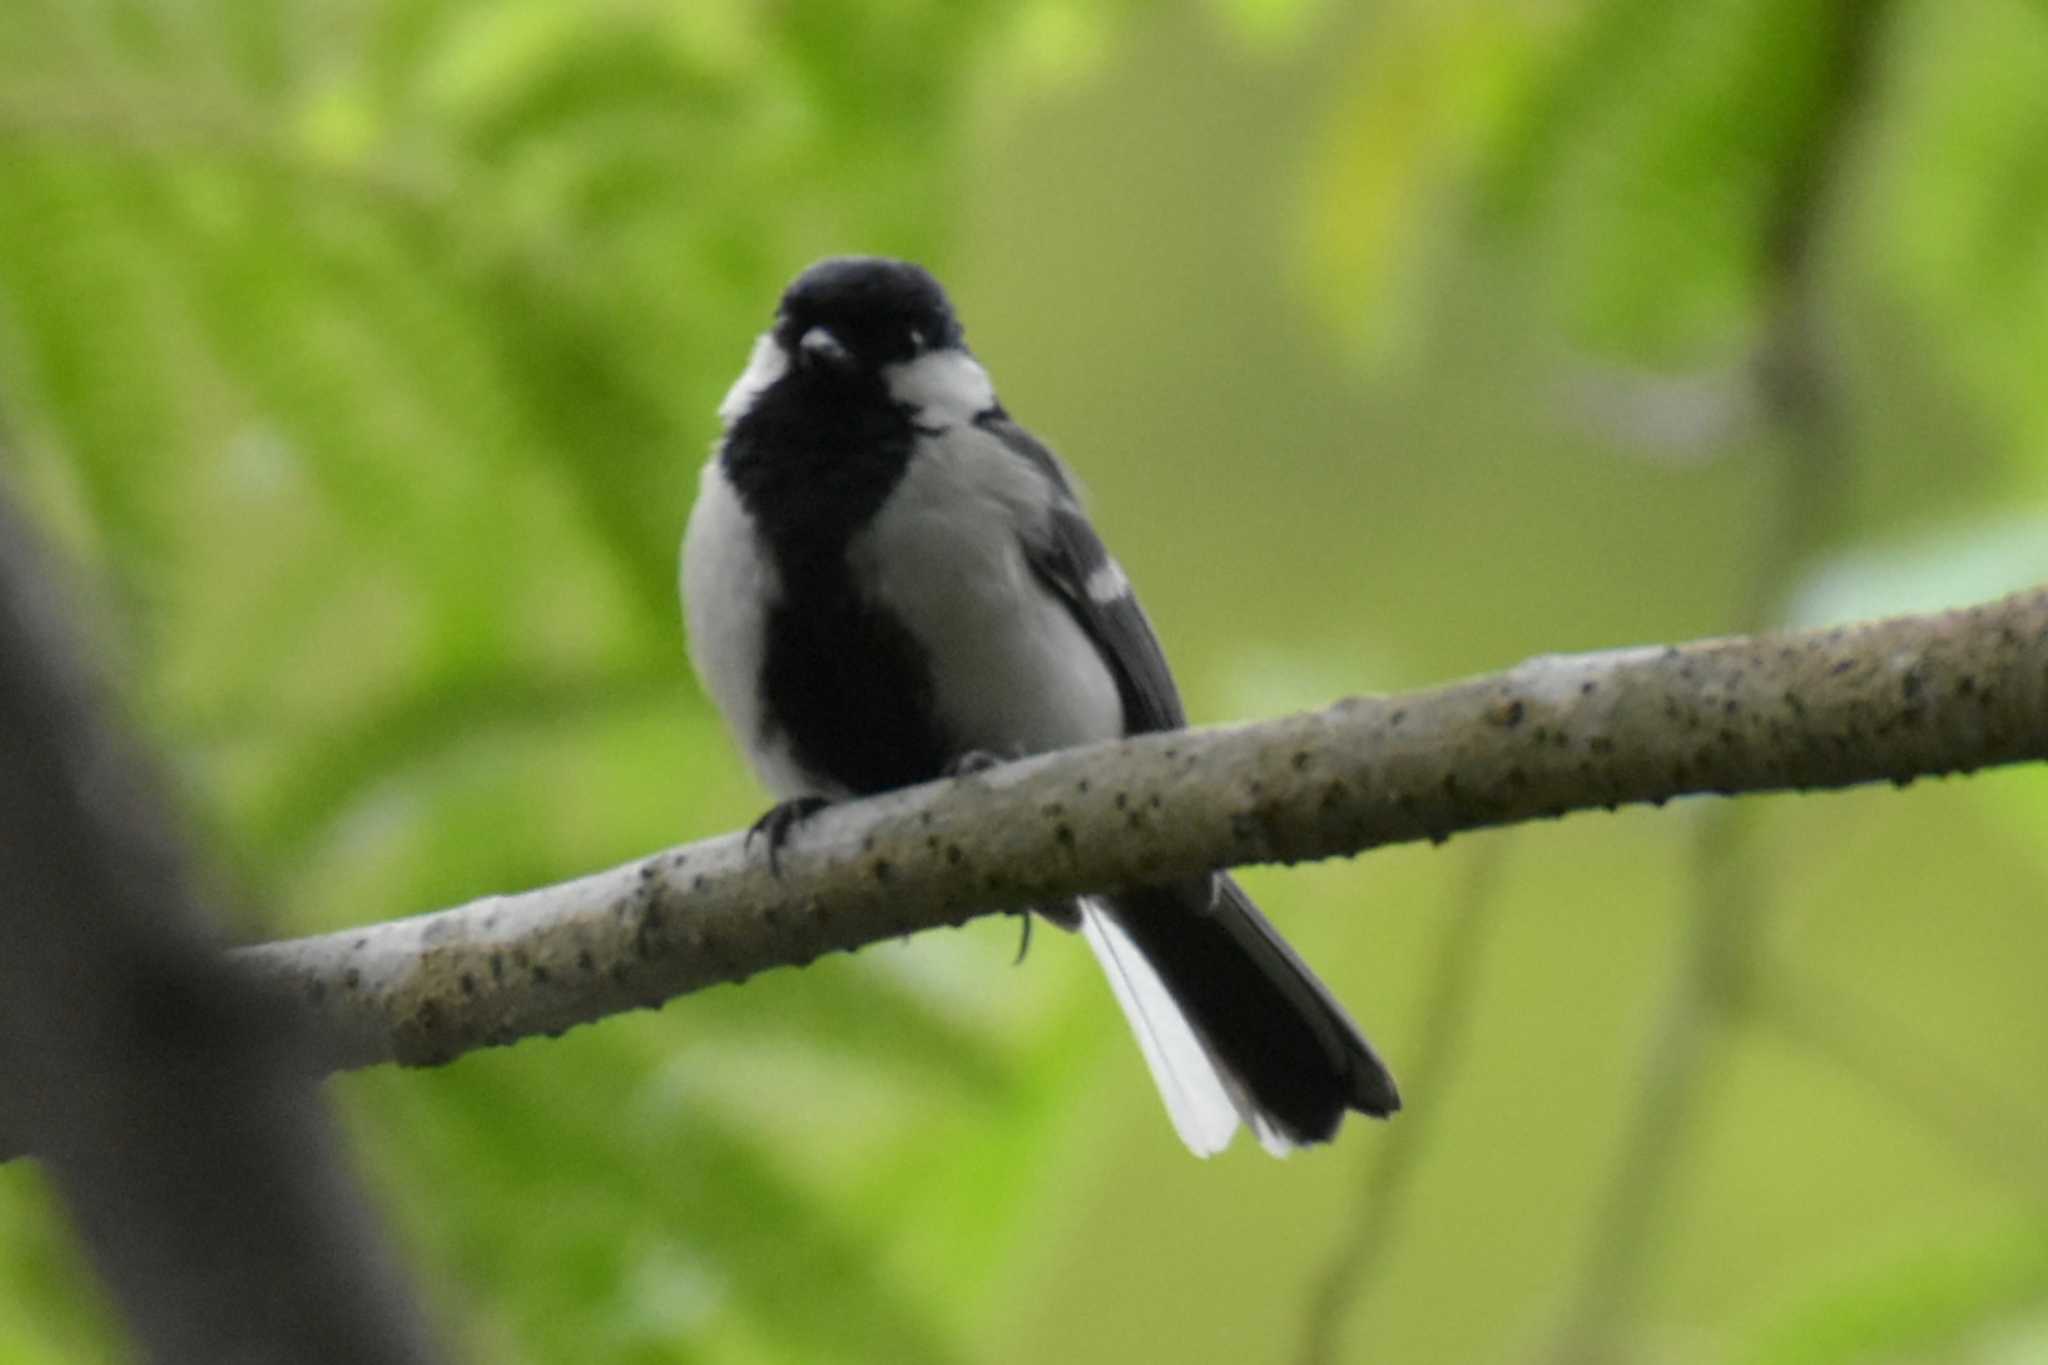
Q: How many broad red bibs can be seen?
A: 0